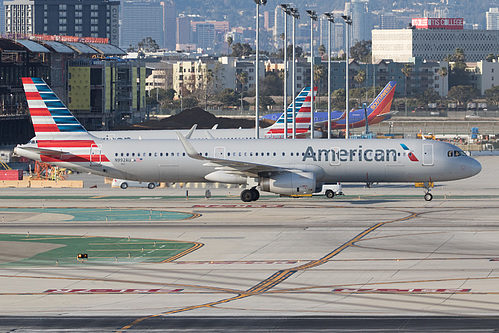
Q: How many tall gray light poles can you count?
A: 6